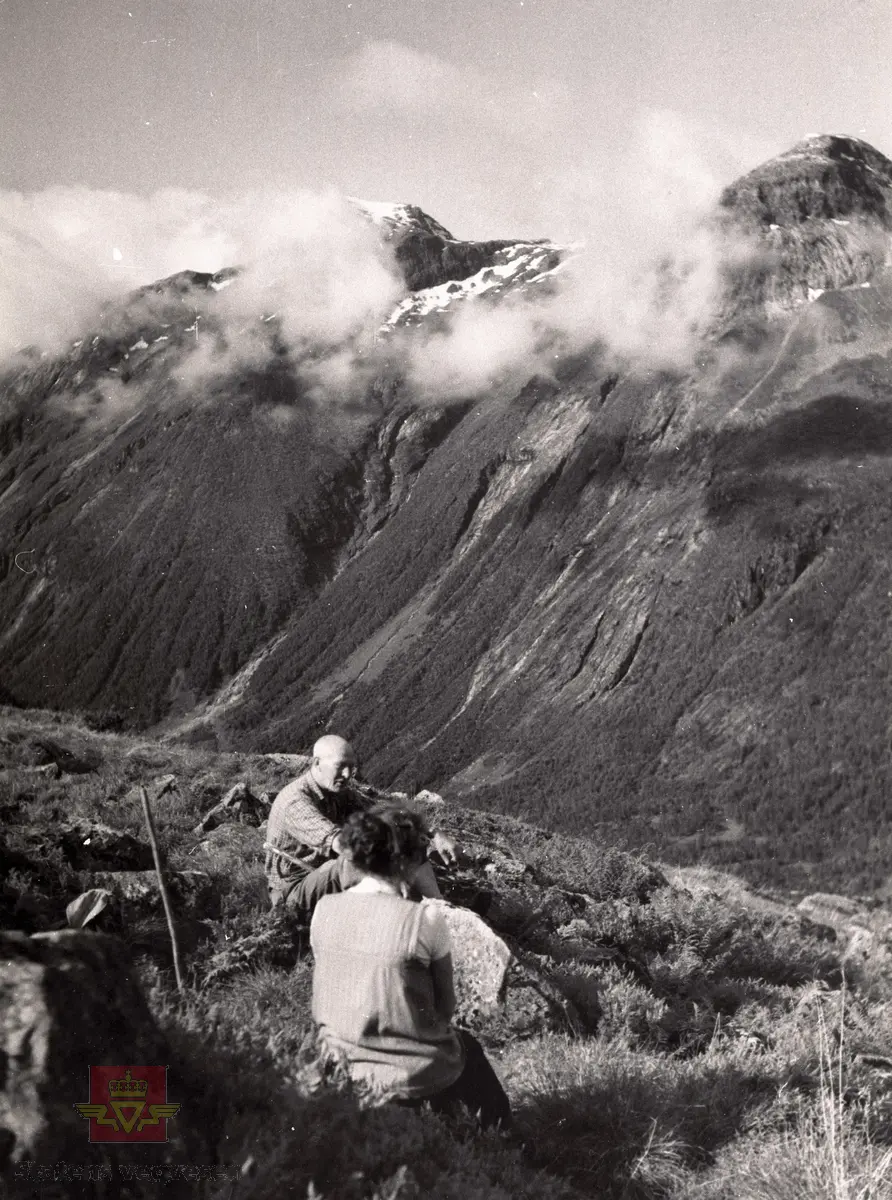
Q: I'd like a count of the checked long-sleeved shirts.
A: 1